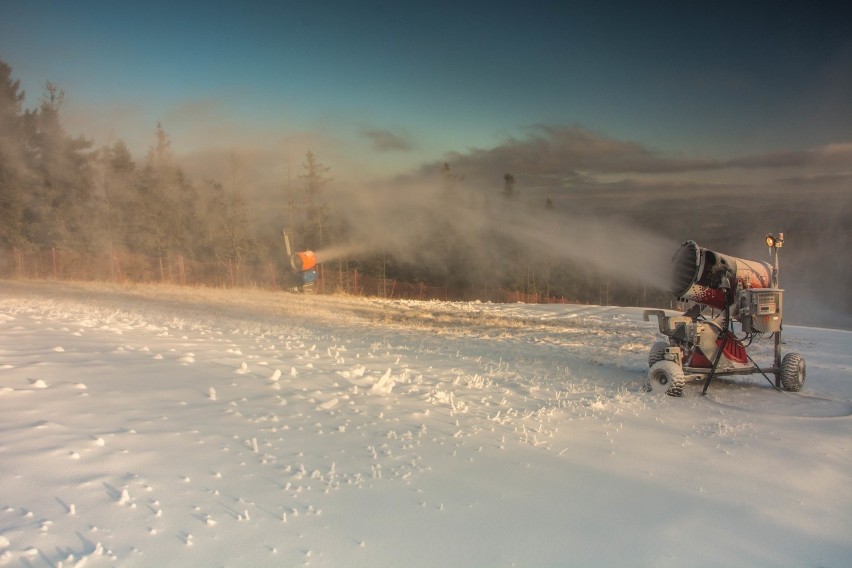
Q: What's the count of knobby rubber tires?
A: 3